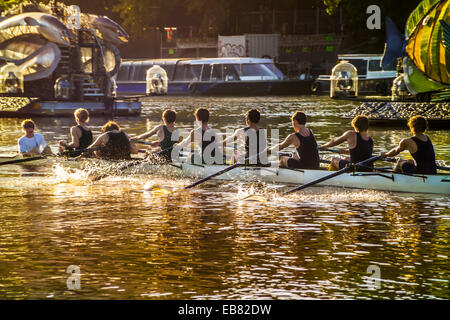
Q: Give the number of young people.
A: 9